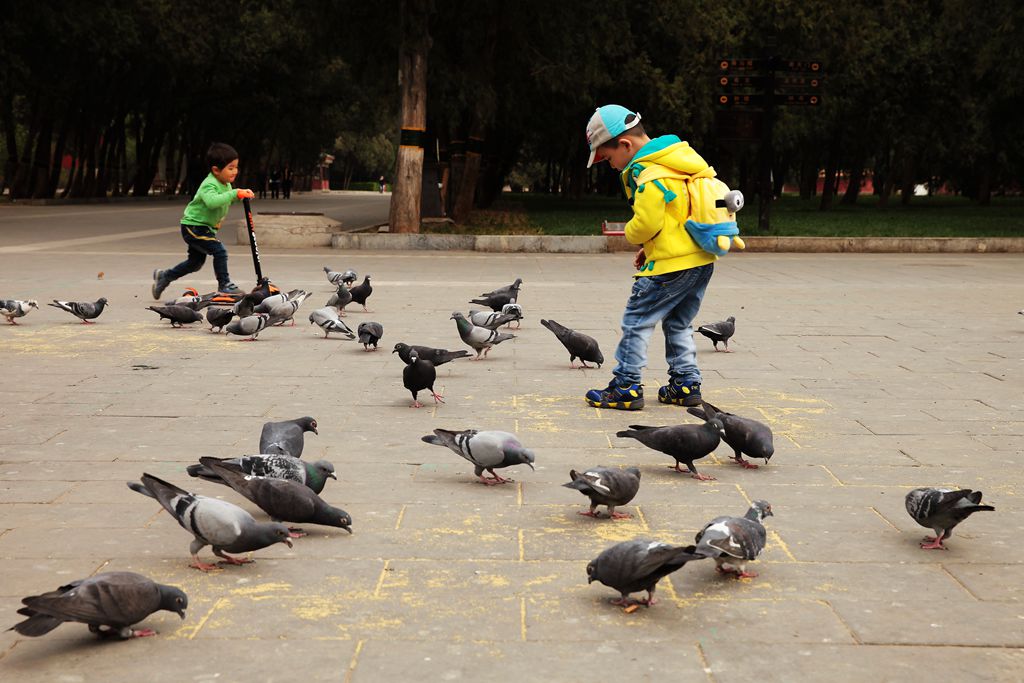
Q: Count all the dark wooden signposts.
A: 1